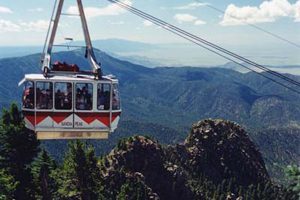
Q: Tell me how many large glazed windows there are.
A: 6